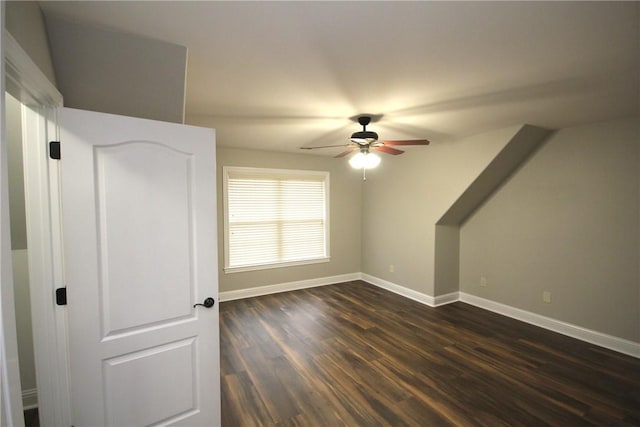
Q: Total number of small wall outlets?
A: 3